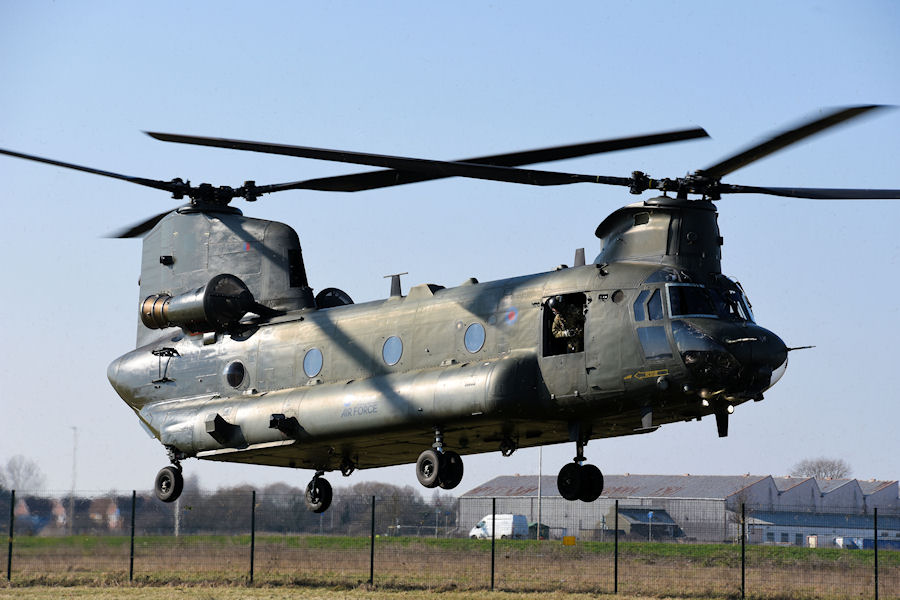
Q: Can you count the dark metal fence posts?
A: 8